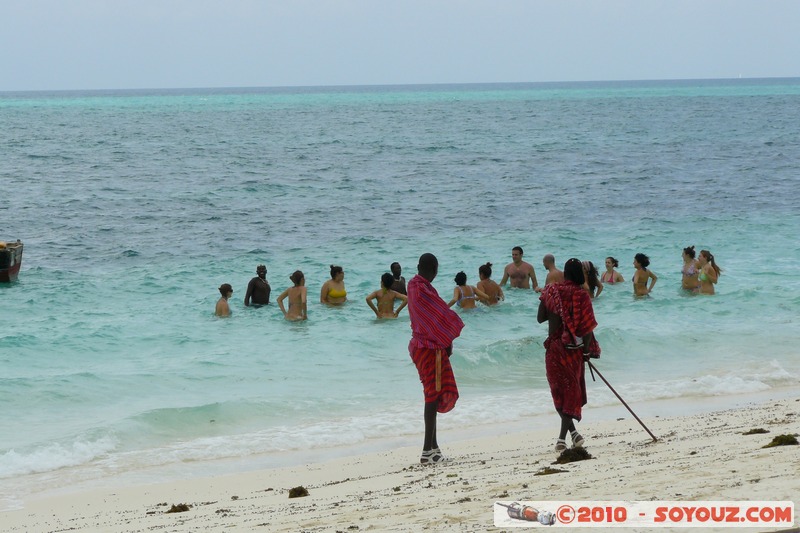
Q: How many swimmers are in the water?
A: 15